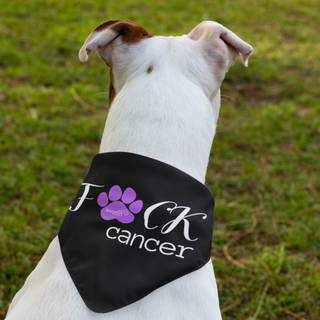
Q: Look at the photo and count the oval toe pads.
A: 4